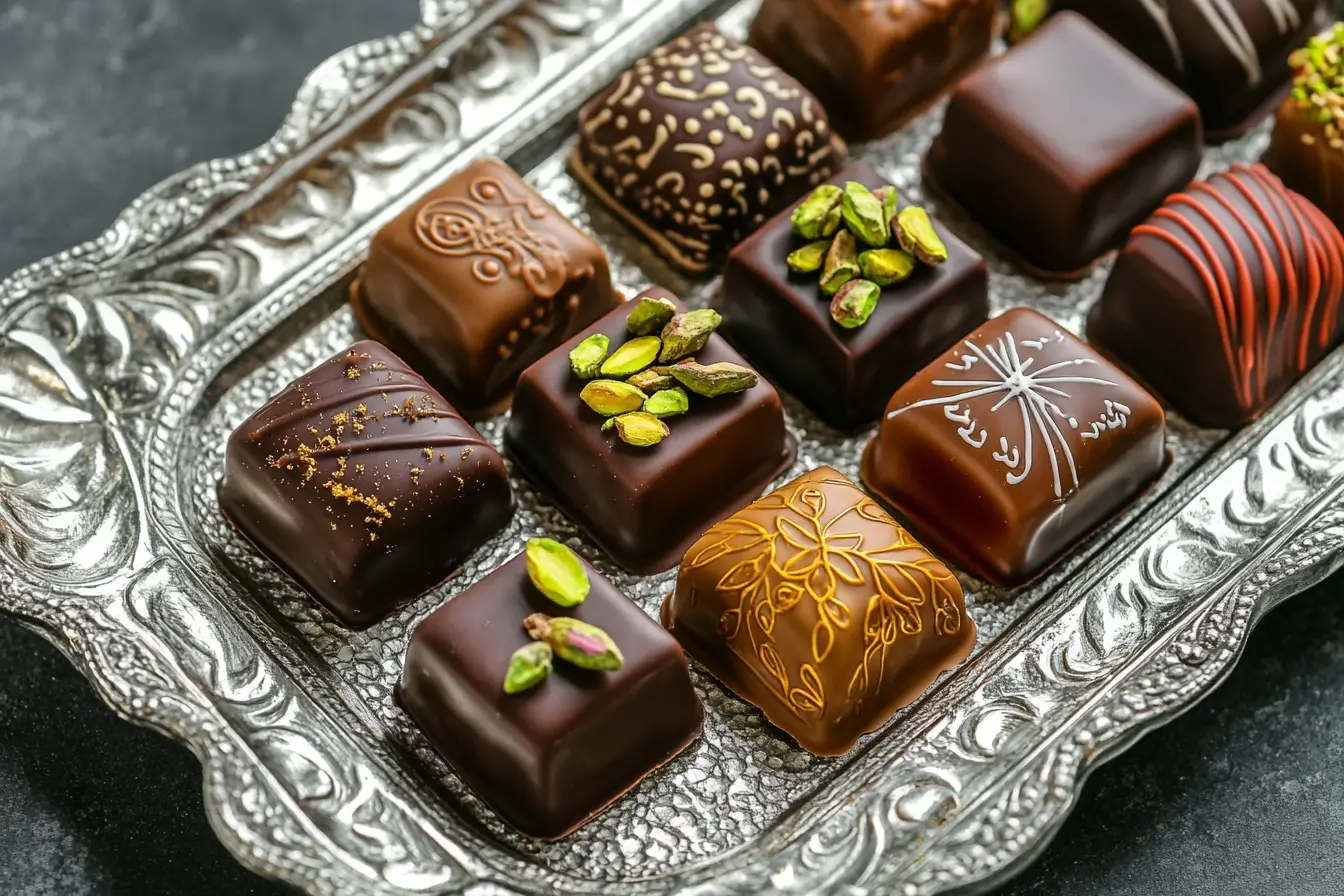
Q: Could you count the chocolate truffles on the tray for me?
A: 13